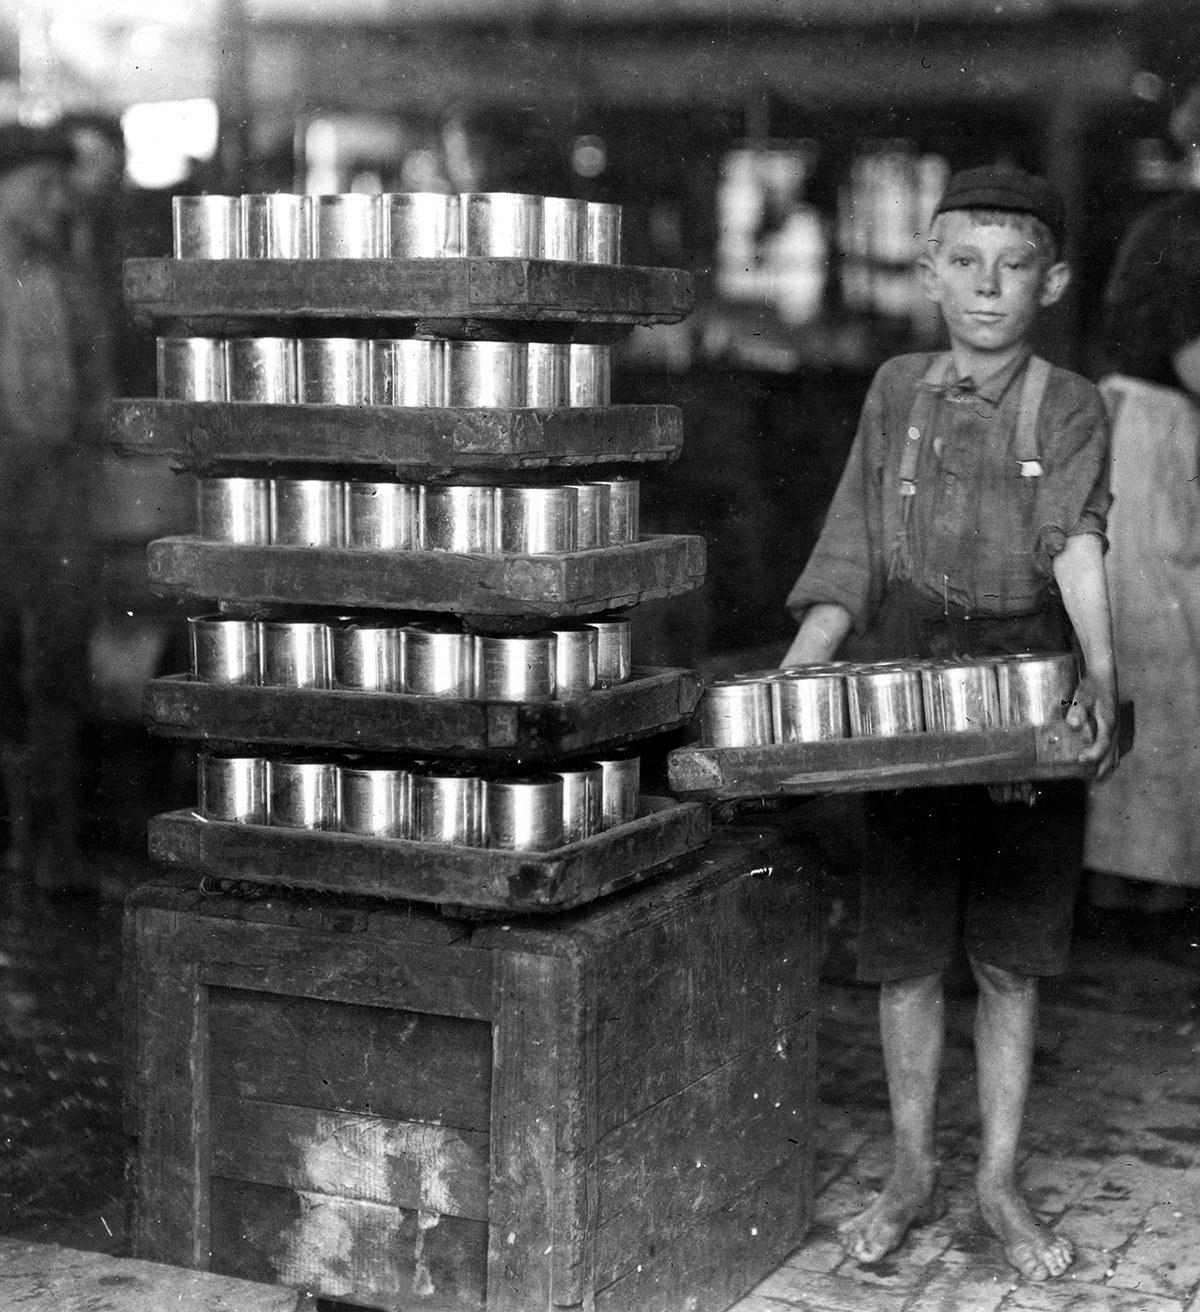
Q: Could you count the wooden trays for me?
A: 6